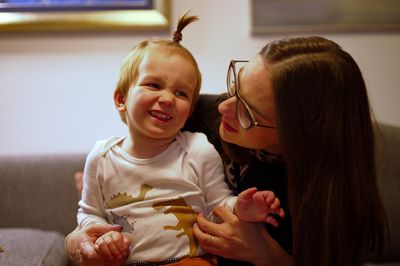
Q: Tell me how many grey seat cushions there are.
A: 1